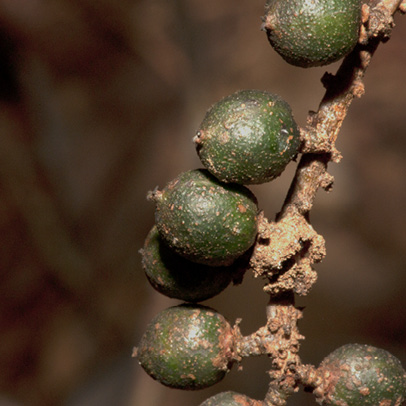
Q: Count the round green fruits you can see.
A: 7